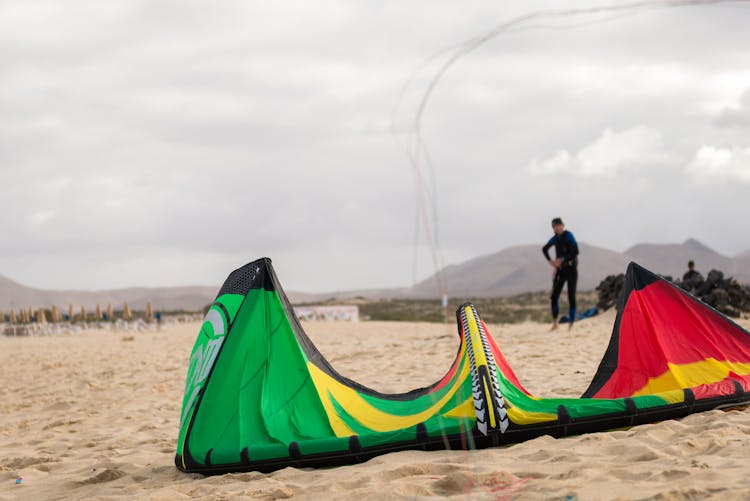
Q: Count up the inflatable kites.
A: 1